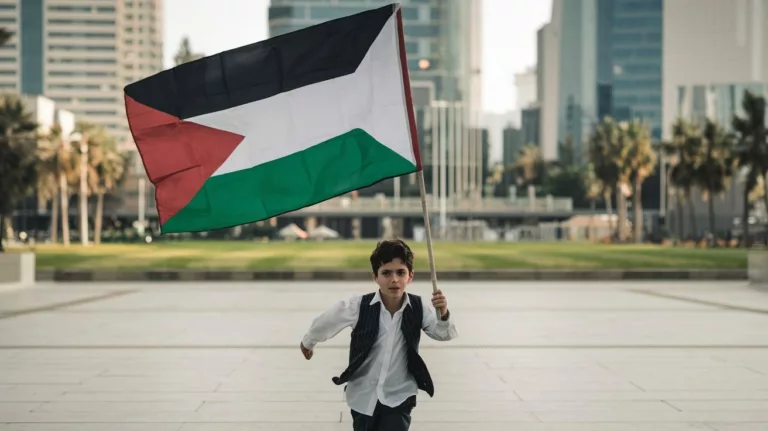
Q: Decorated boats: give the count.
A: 0